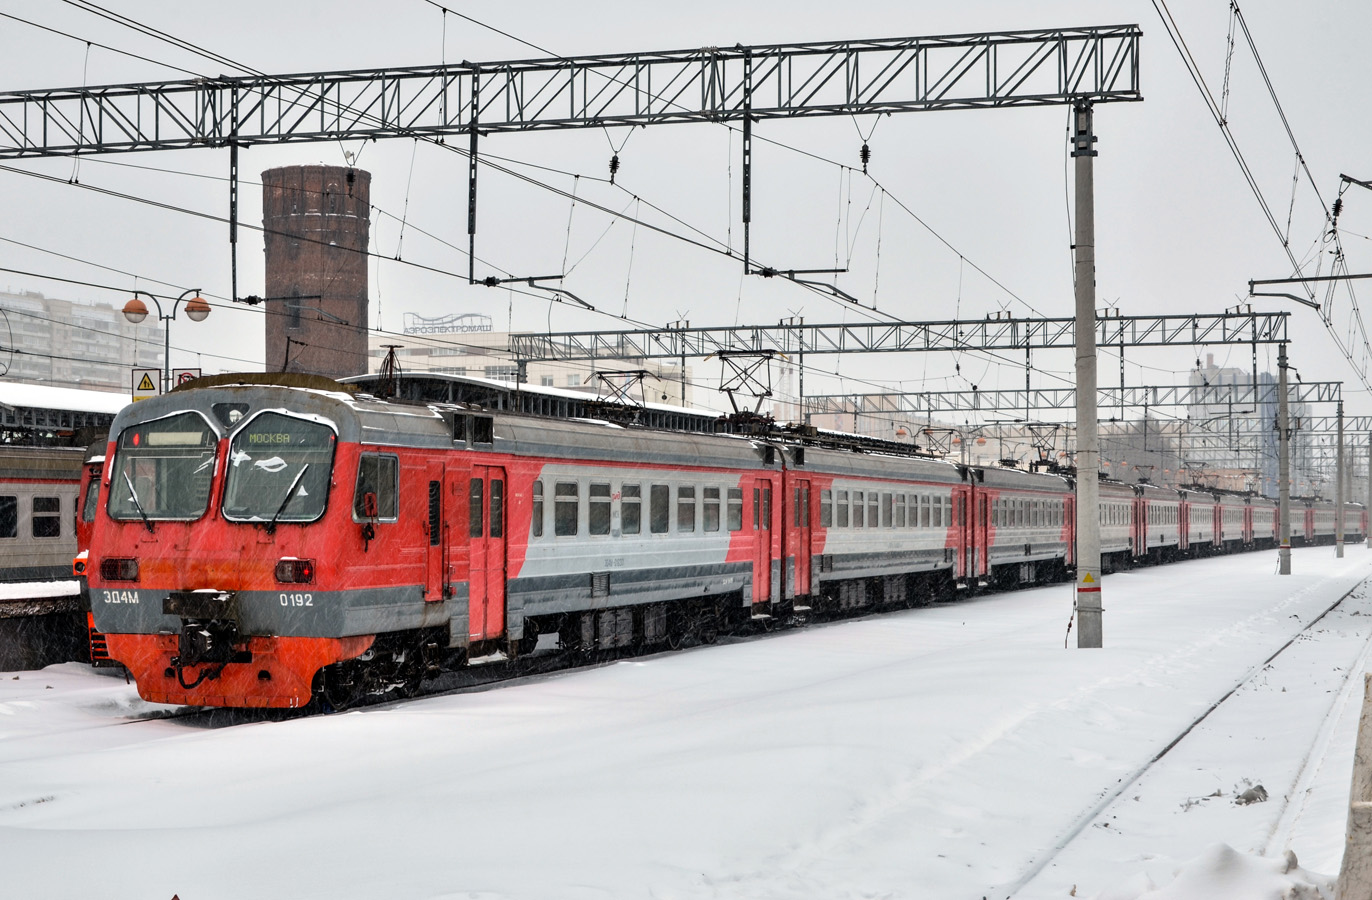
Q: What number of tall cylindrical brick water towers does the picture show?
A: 1